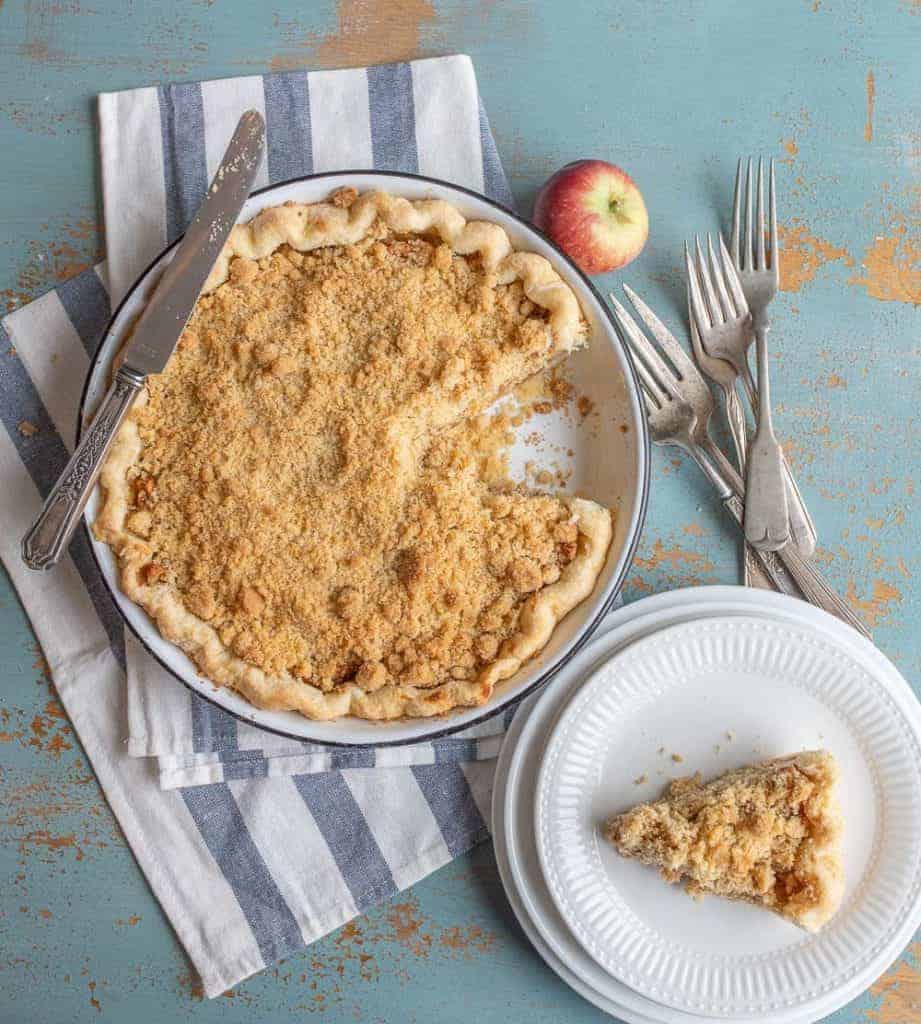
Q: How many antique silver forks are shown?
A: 5